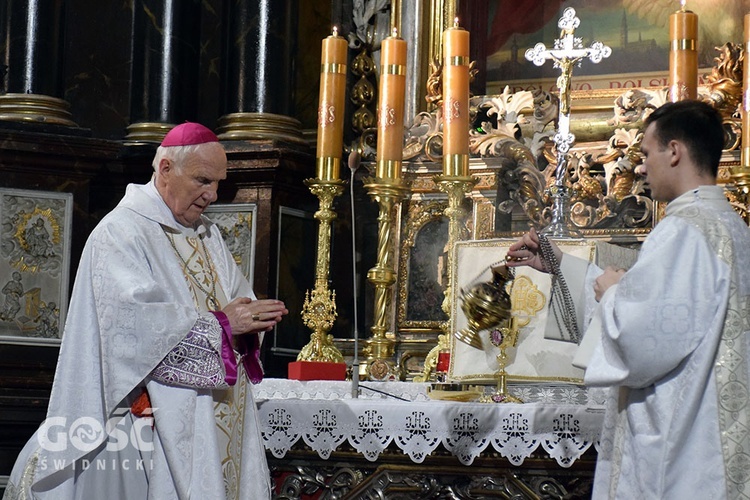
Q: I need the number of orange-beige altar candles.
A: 5